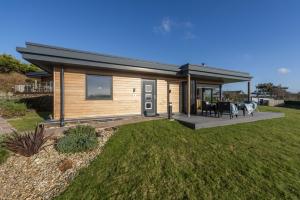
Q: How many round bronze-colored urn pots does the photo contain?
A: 0